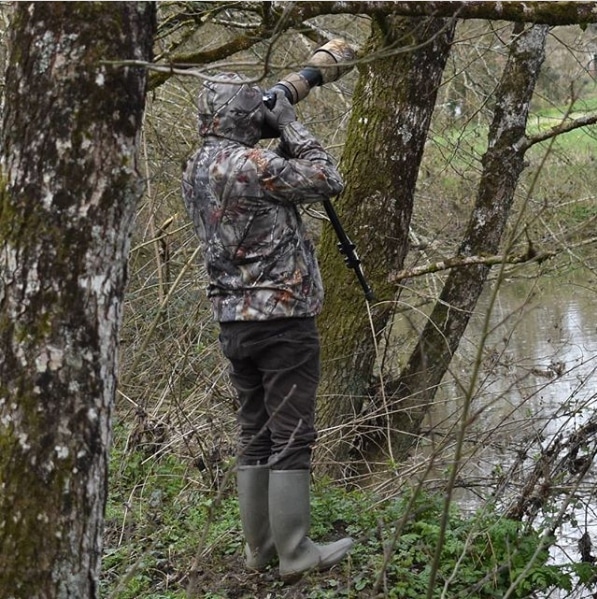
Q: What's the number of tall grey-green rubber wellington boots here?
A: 2